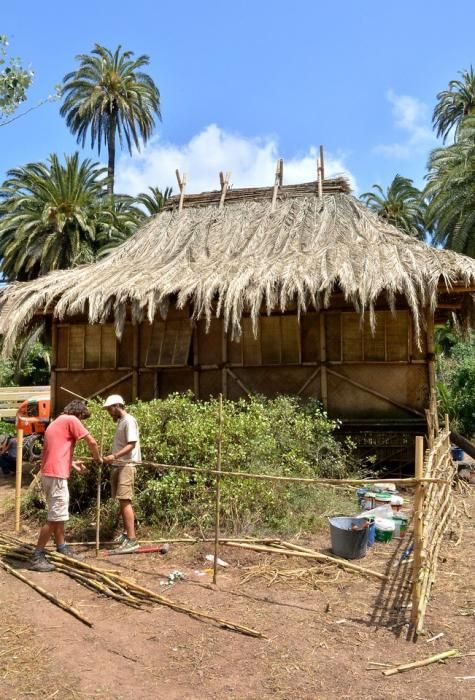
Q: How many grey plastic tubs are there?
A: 1